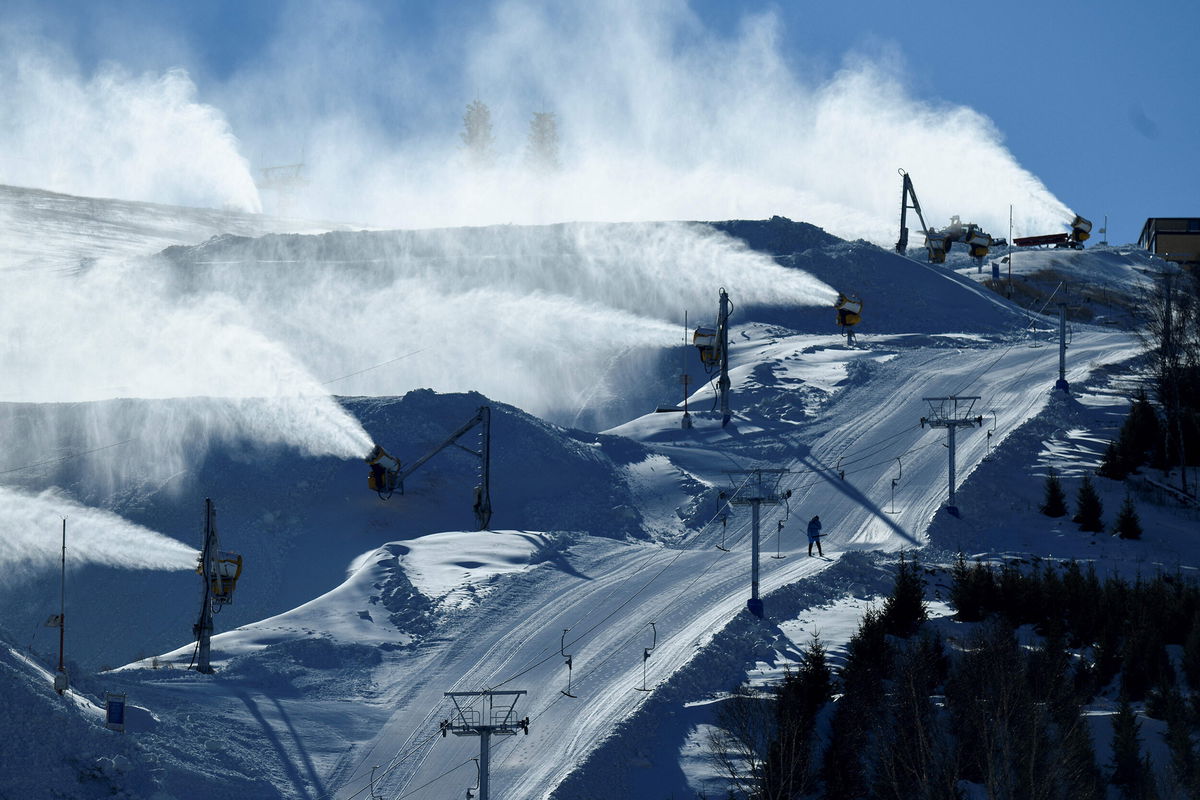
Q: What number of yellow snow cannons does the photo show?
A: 7